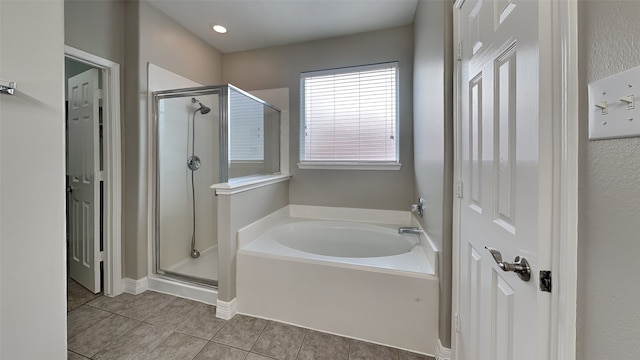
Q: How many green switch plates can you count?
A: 0